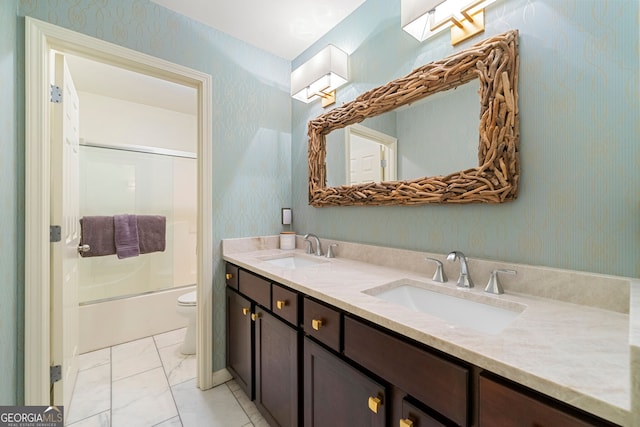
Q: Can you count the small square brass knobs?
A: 7